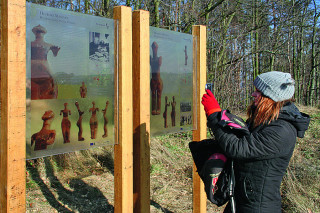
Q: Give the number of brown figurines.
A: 11